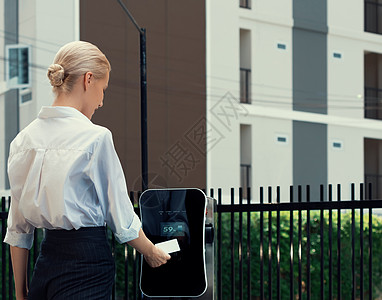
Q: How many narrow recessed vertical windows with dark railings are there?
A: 3